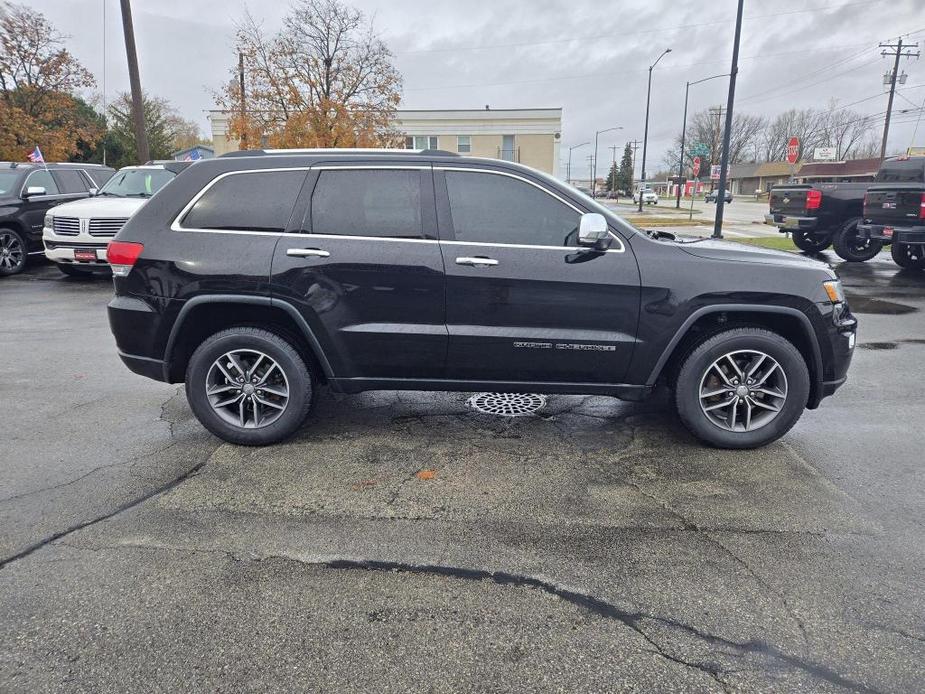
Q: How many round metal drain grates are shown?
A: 1